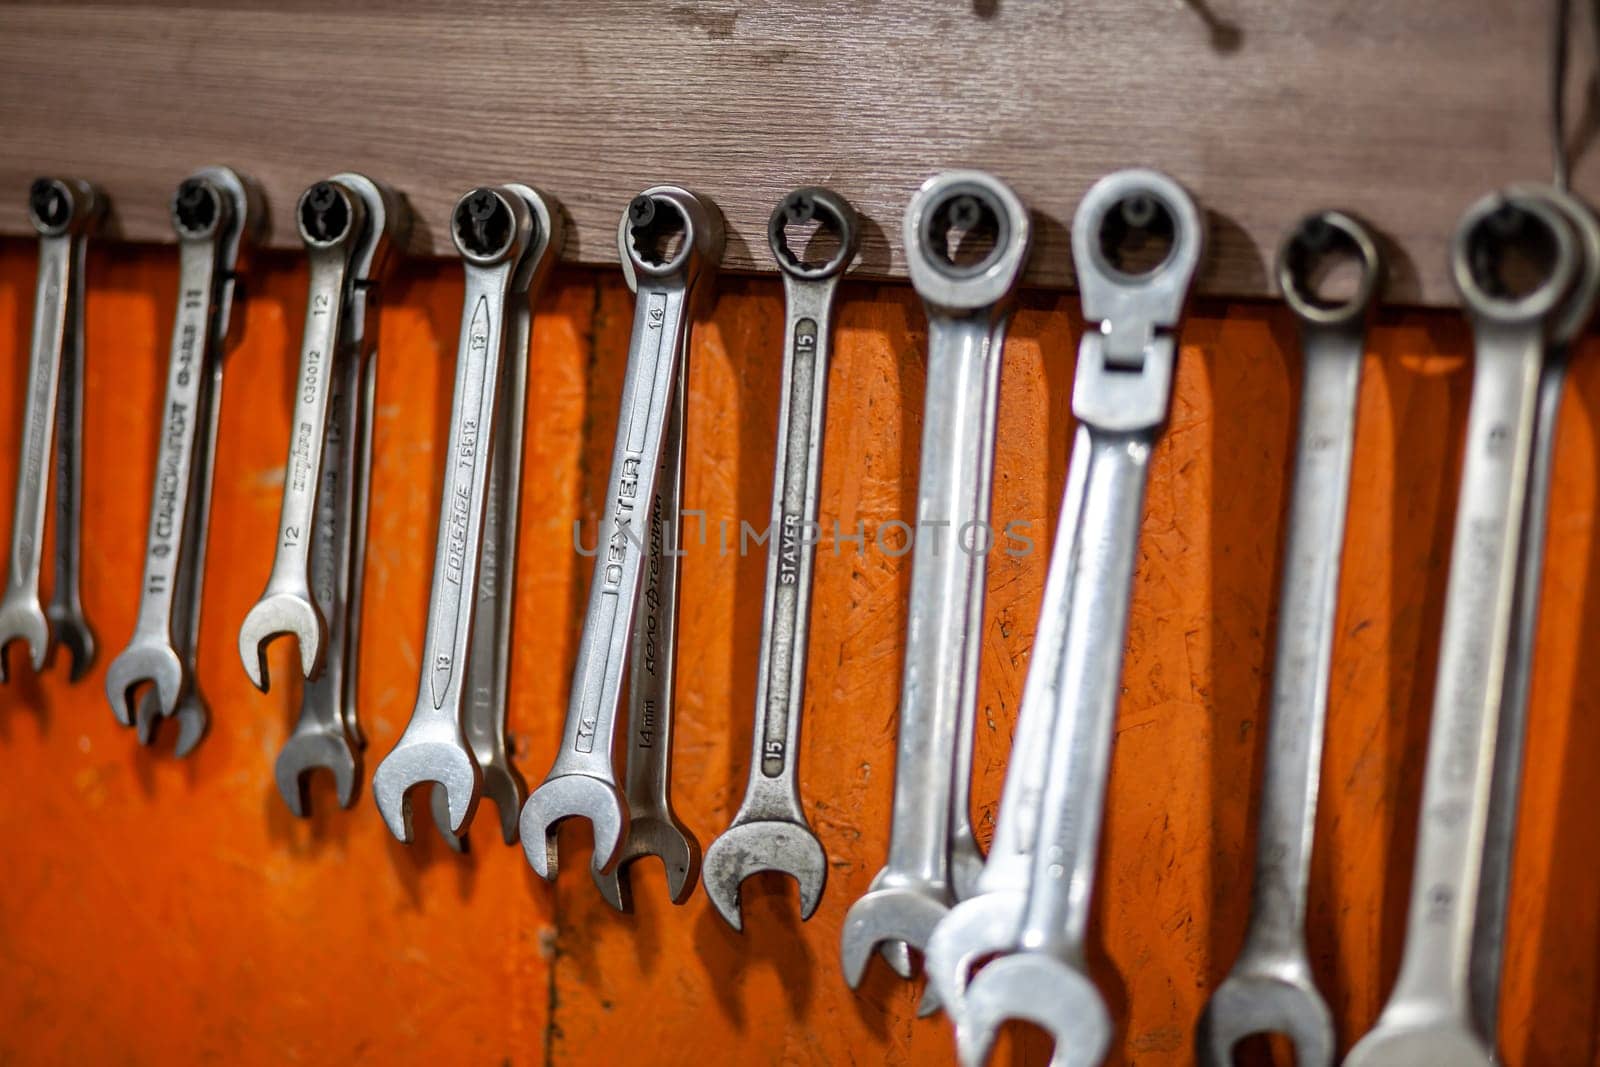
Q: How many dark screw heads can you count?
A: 10